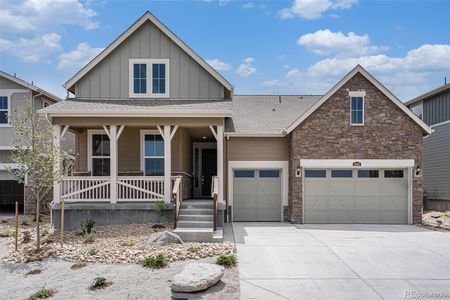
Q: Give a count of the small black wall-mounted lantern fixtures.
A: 2